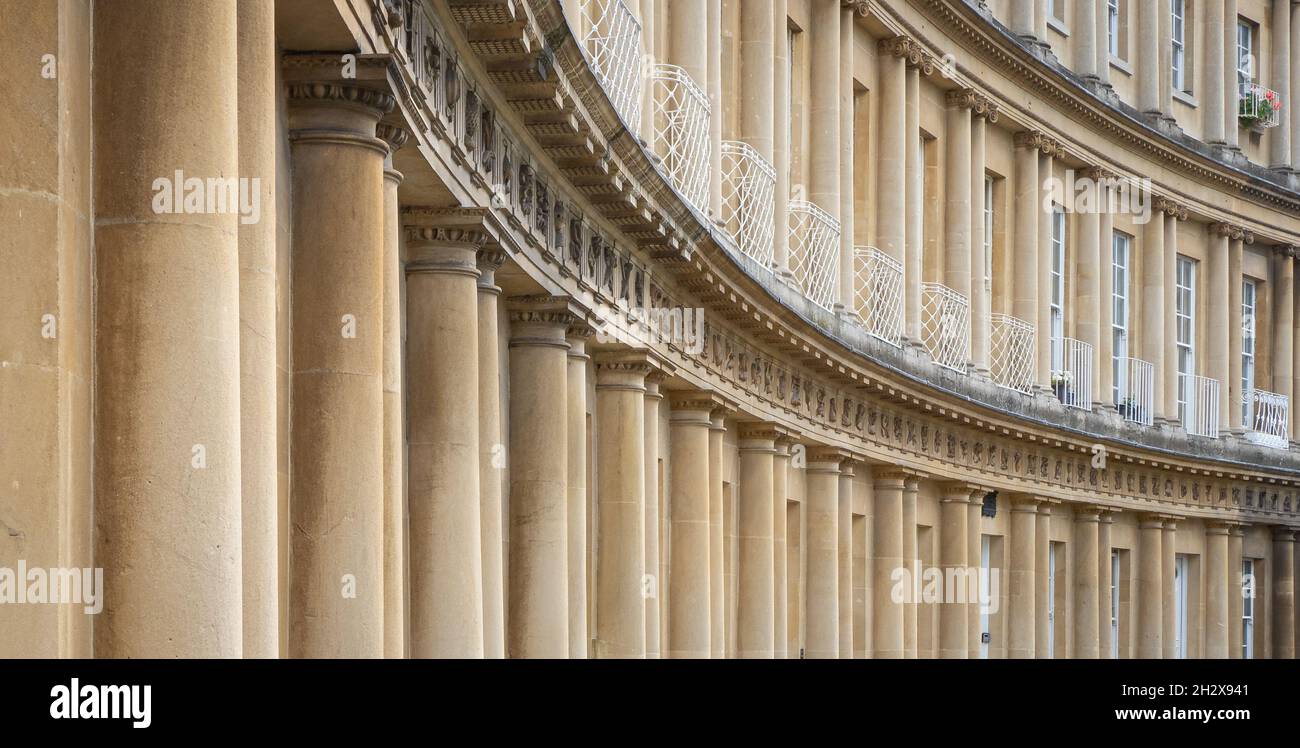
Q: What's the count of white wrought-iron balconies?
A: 12